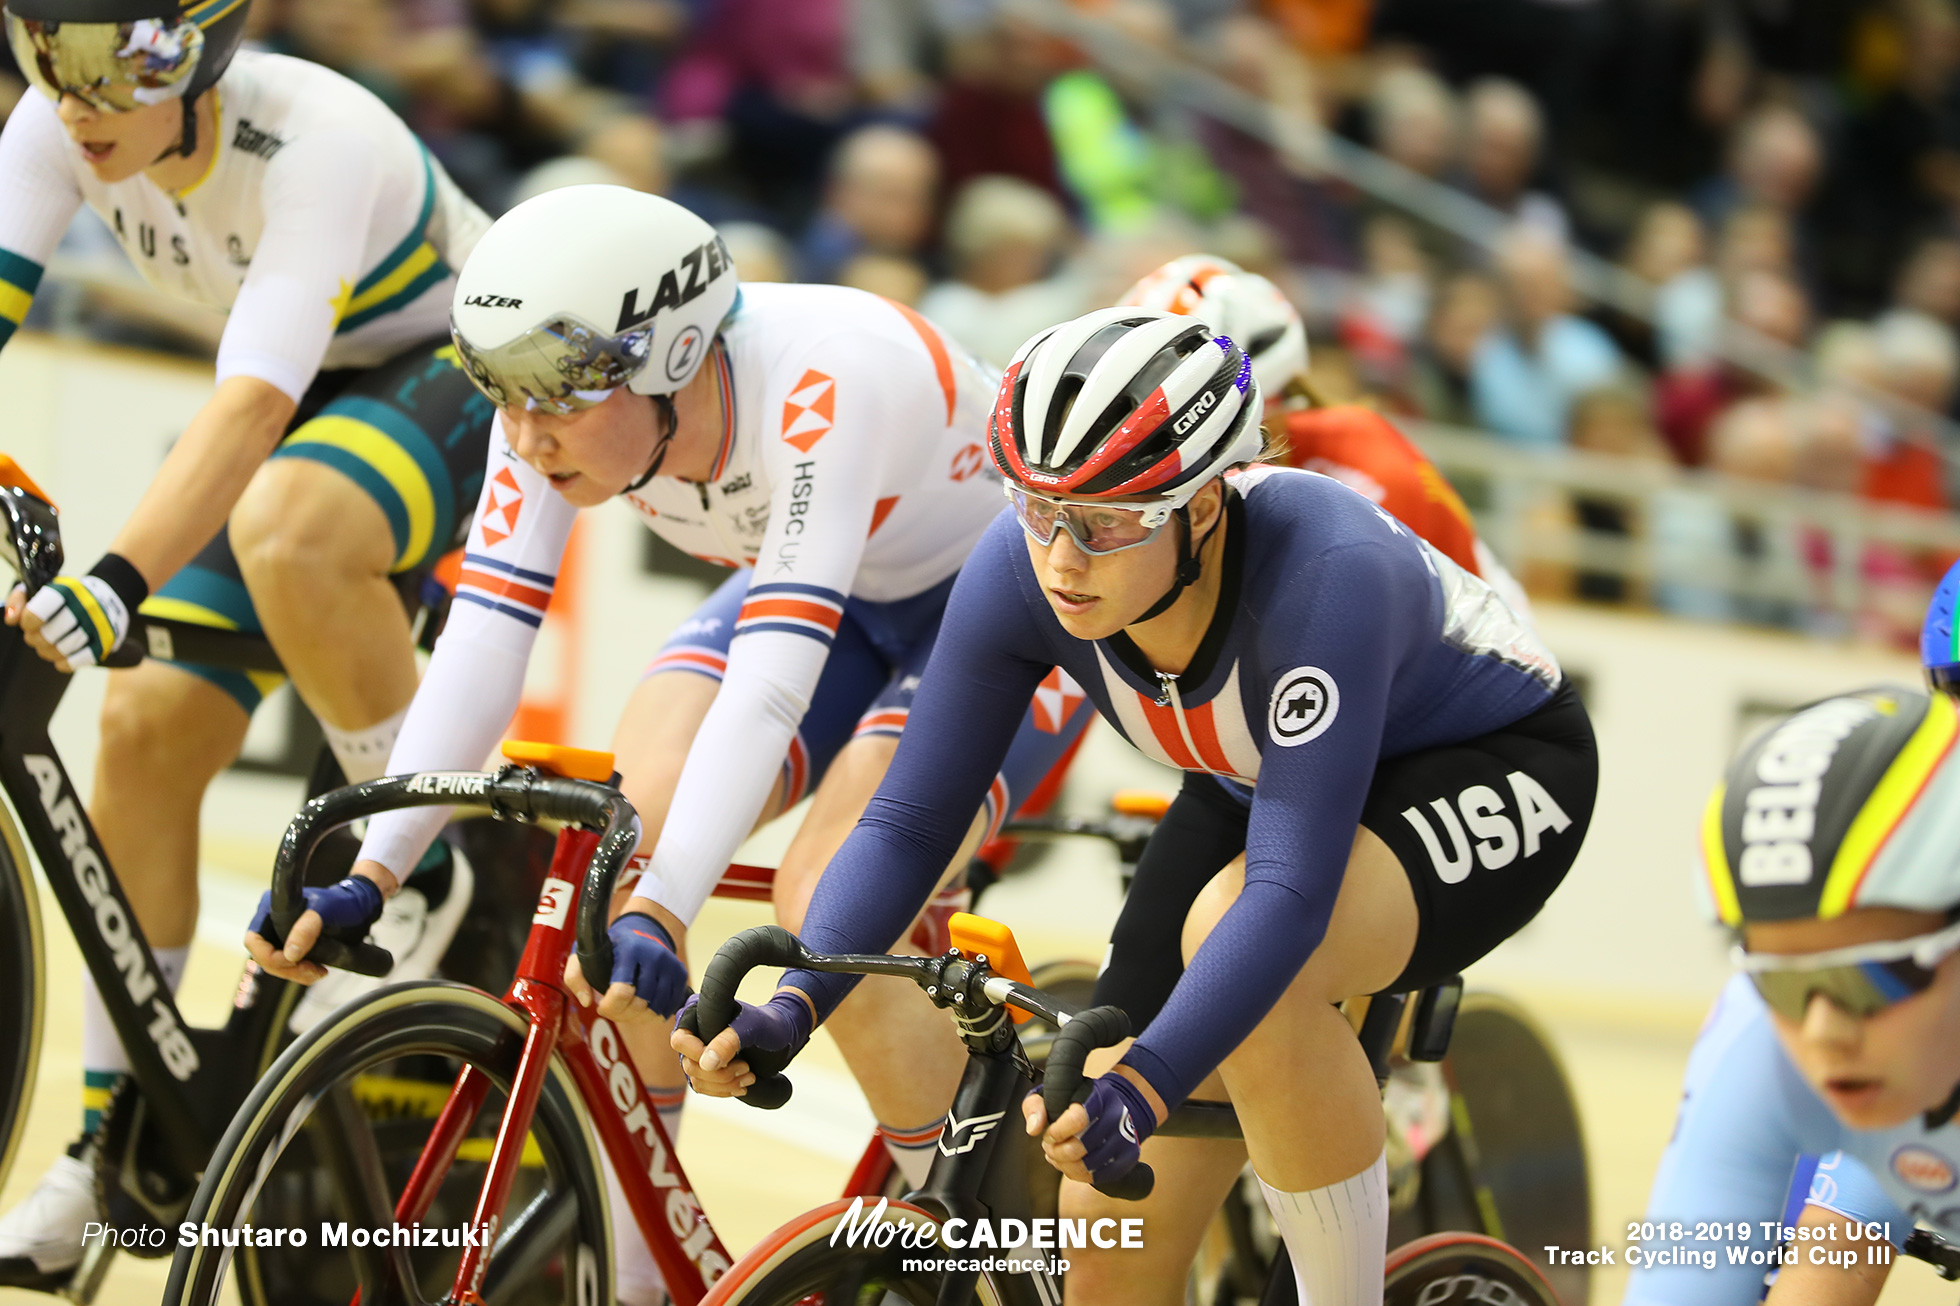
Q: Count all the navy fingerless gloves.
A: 4